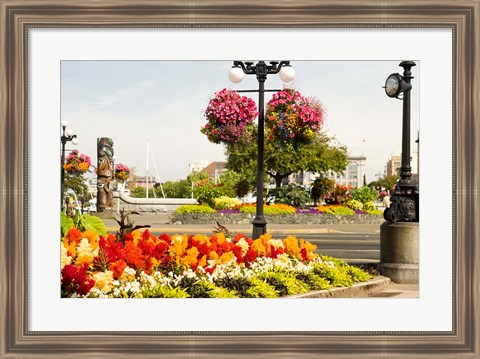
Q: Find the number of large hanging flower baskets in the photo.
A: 2